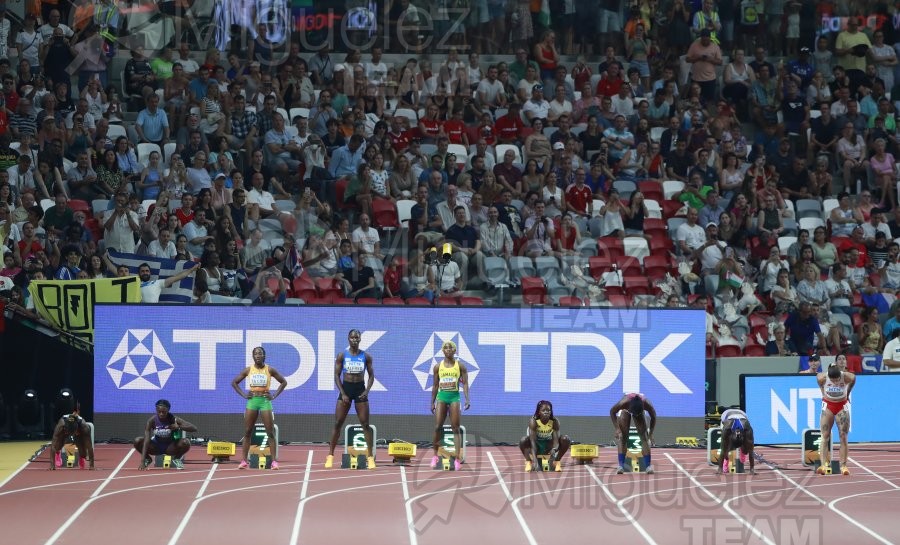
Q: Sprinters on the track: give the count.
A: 9